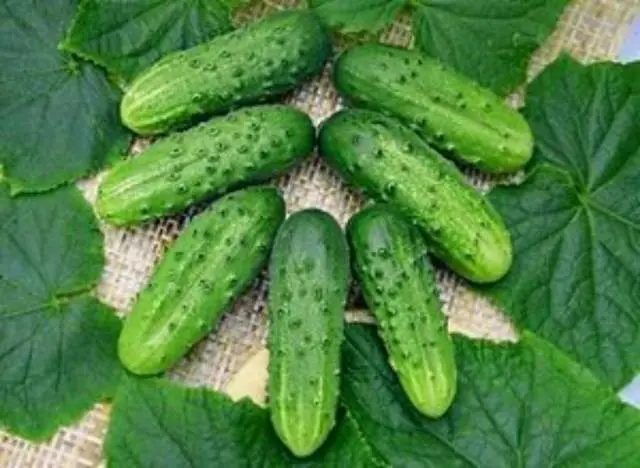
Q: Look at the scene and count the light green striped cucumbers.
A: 7